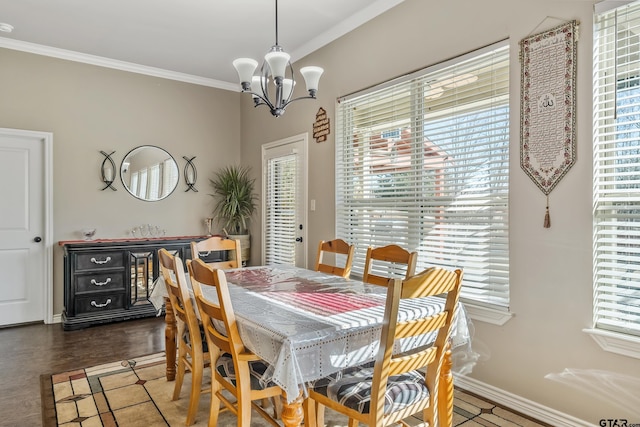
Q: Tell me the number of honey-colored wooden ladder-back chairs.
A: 6